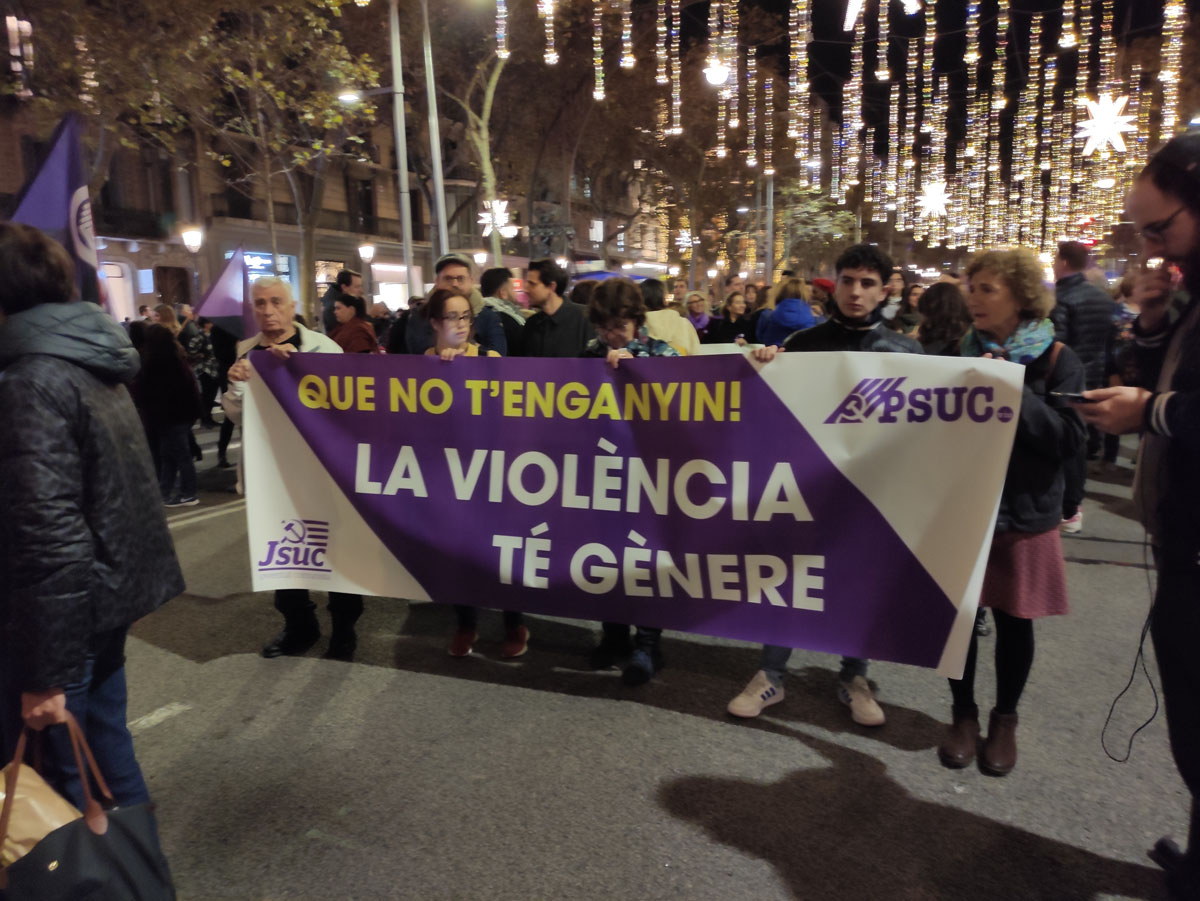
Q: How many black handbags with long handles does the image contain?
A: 1